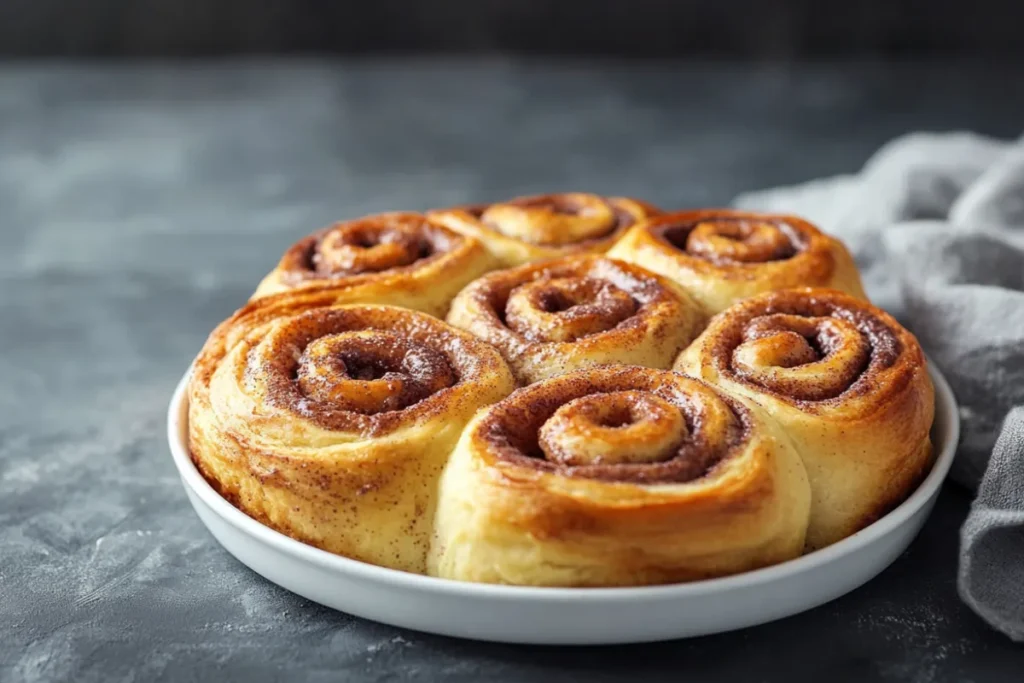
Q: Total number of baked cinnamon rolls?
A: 7